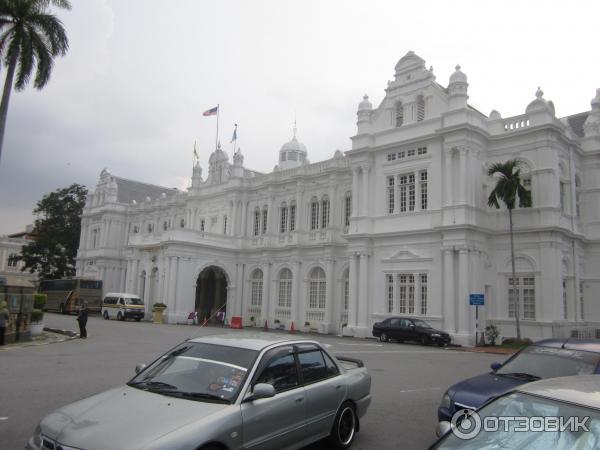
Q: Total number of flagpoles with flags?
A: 3